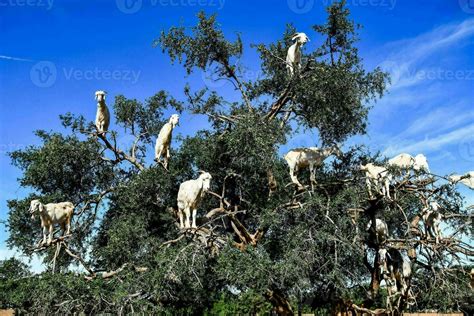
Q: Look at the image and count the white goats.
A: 12